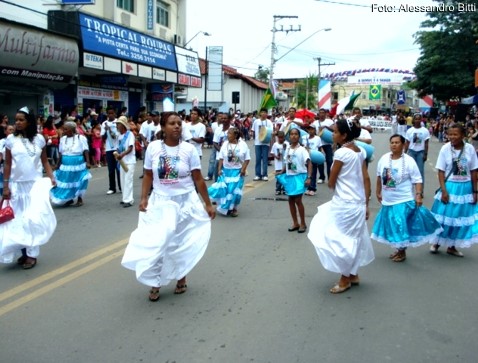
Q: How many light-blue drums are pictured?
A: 5